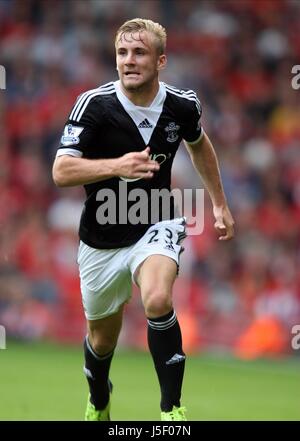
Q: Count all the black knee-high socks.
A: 2